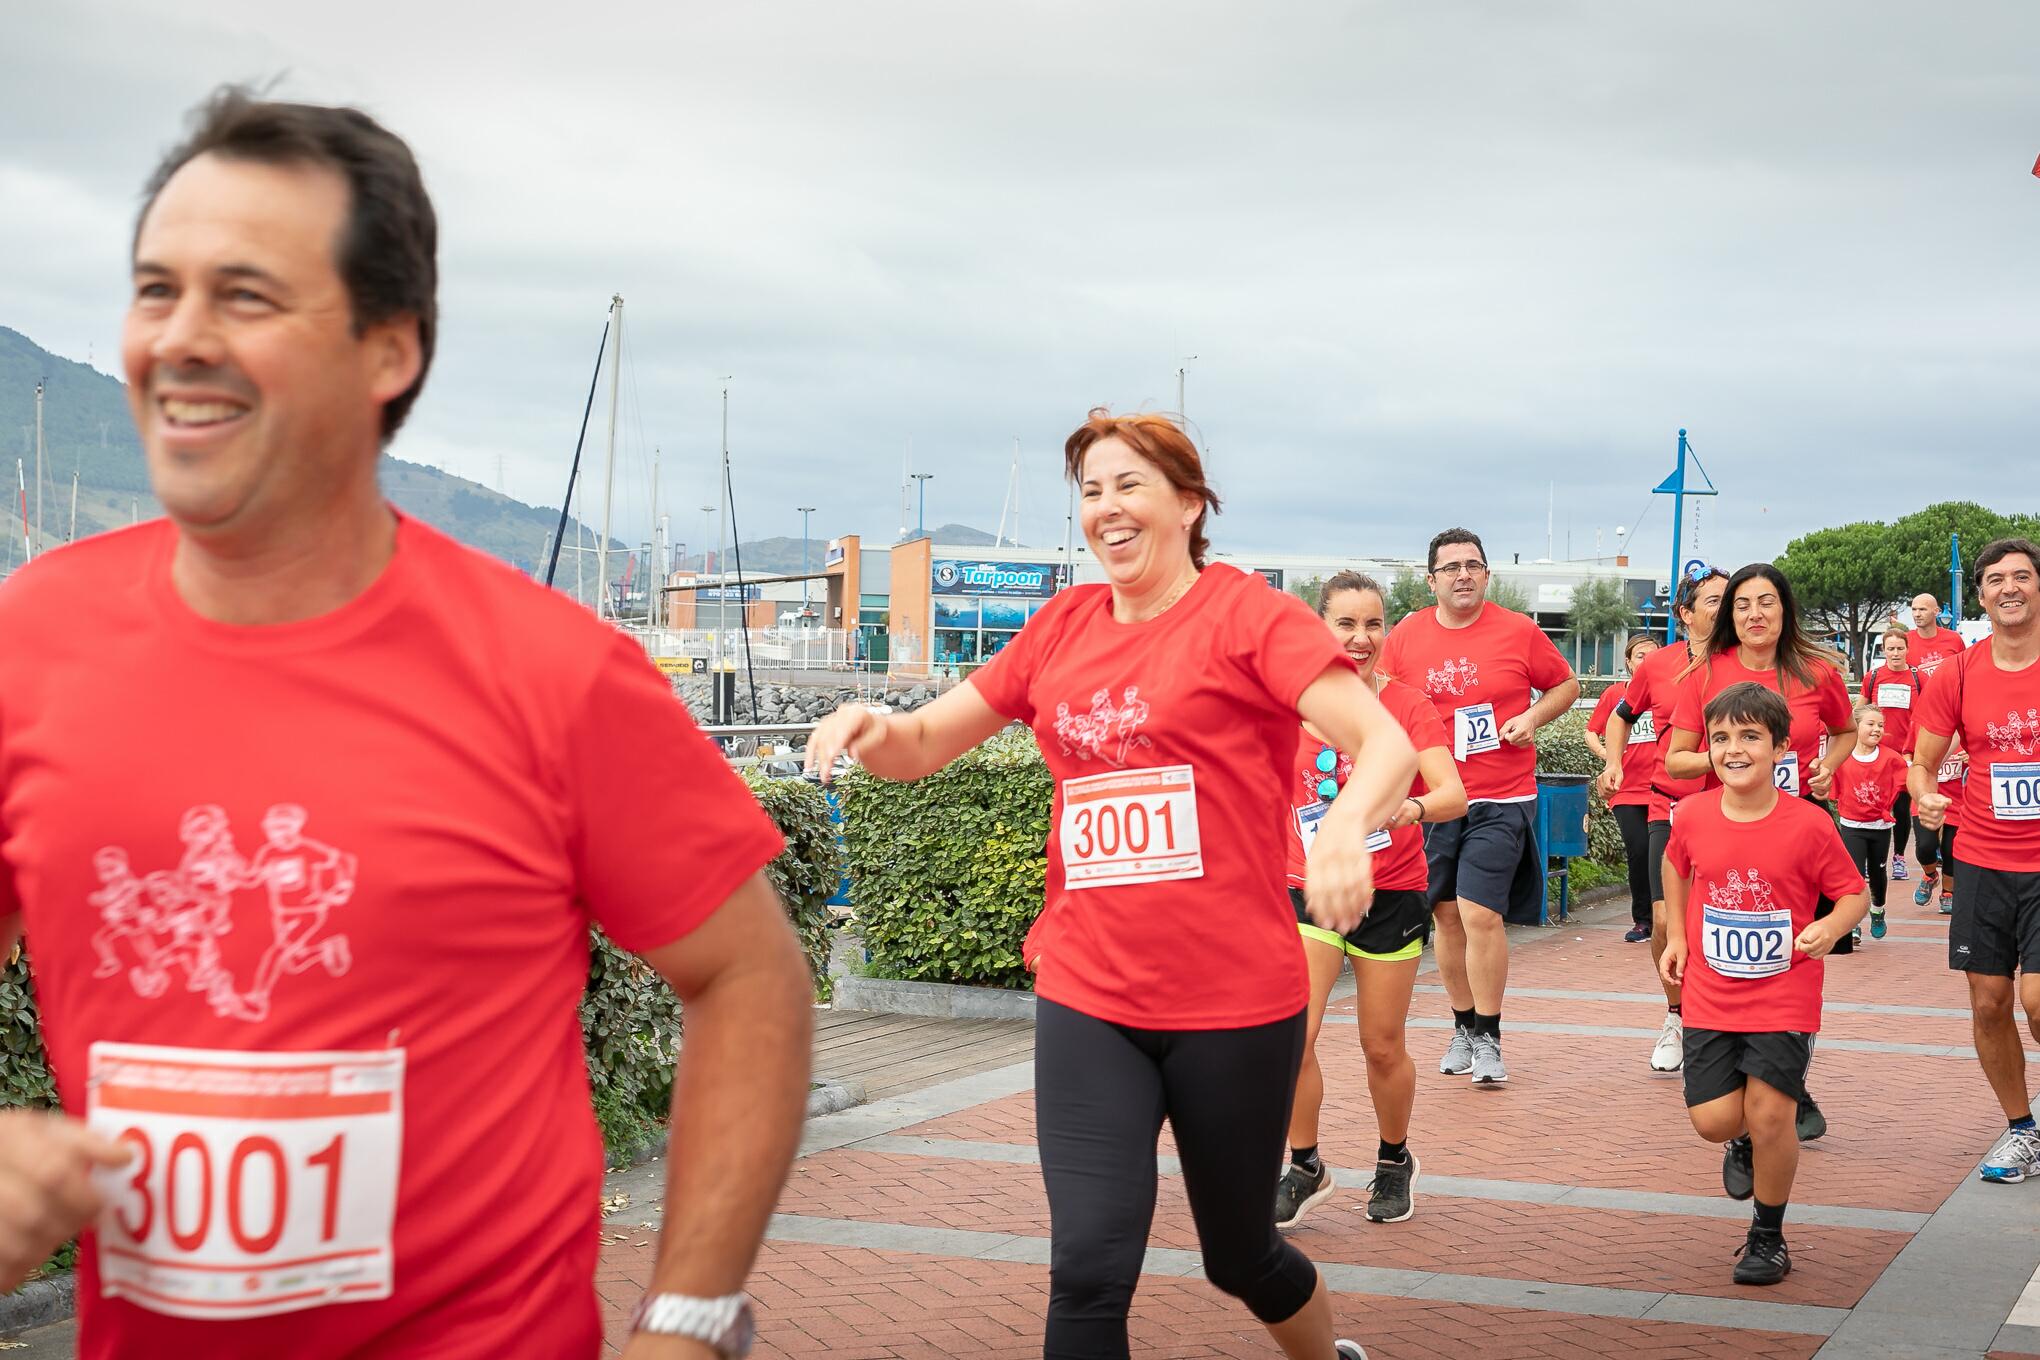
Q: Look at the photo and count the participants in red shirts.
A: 13